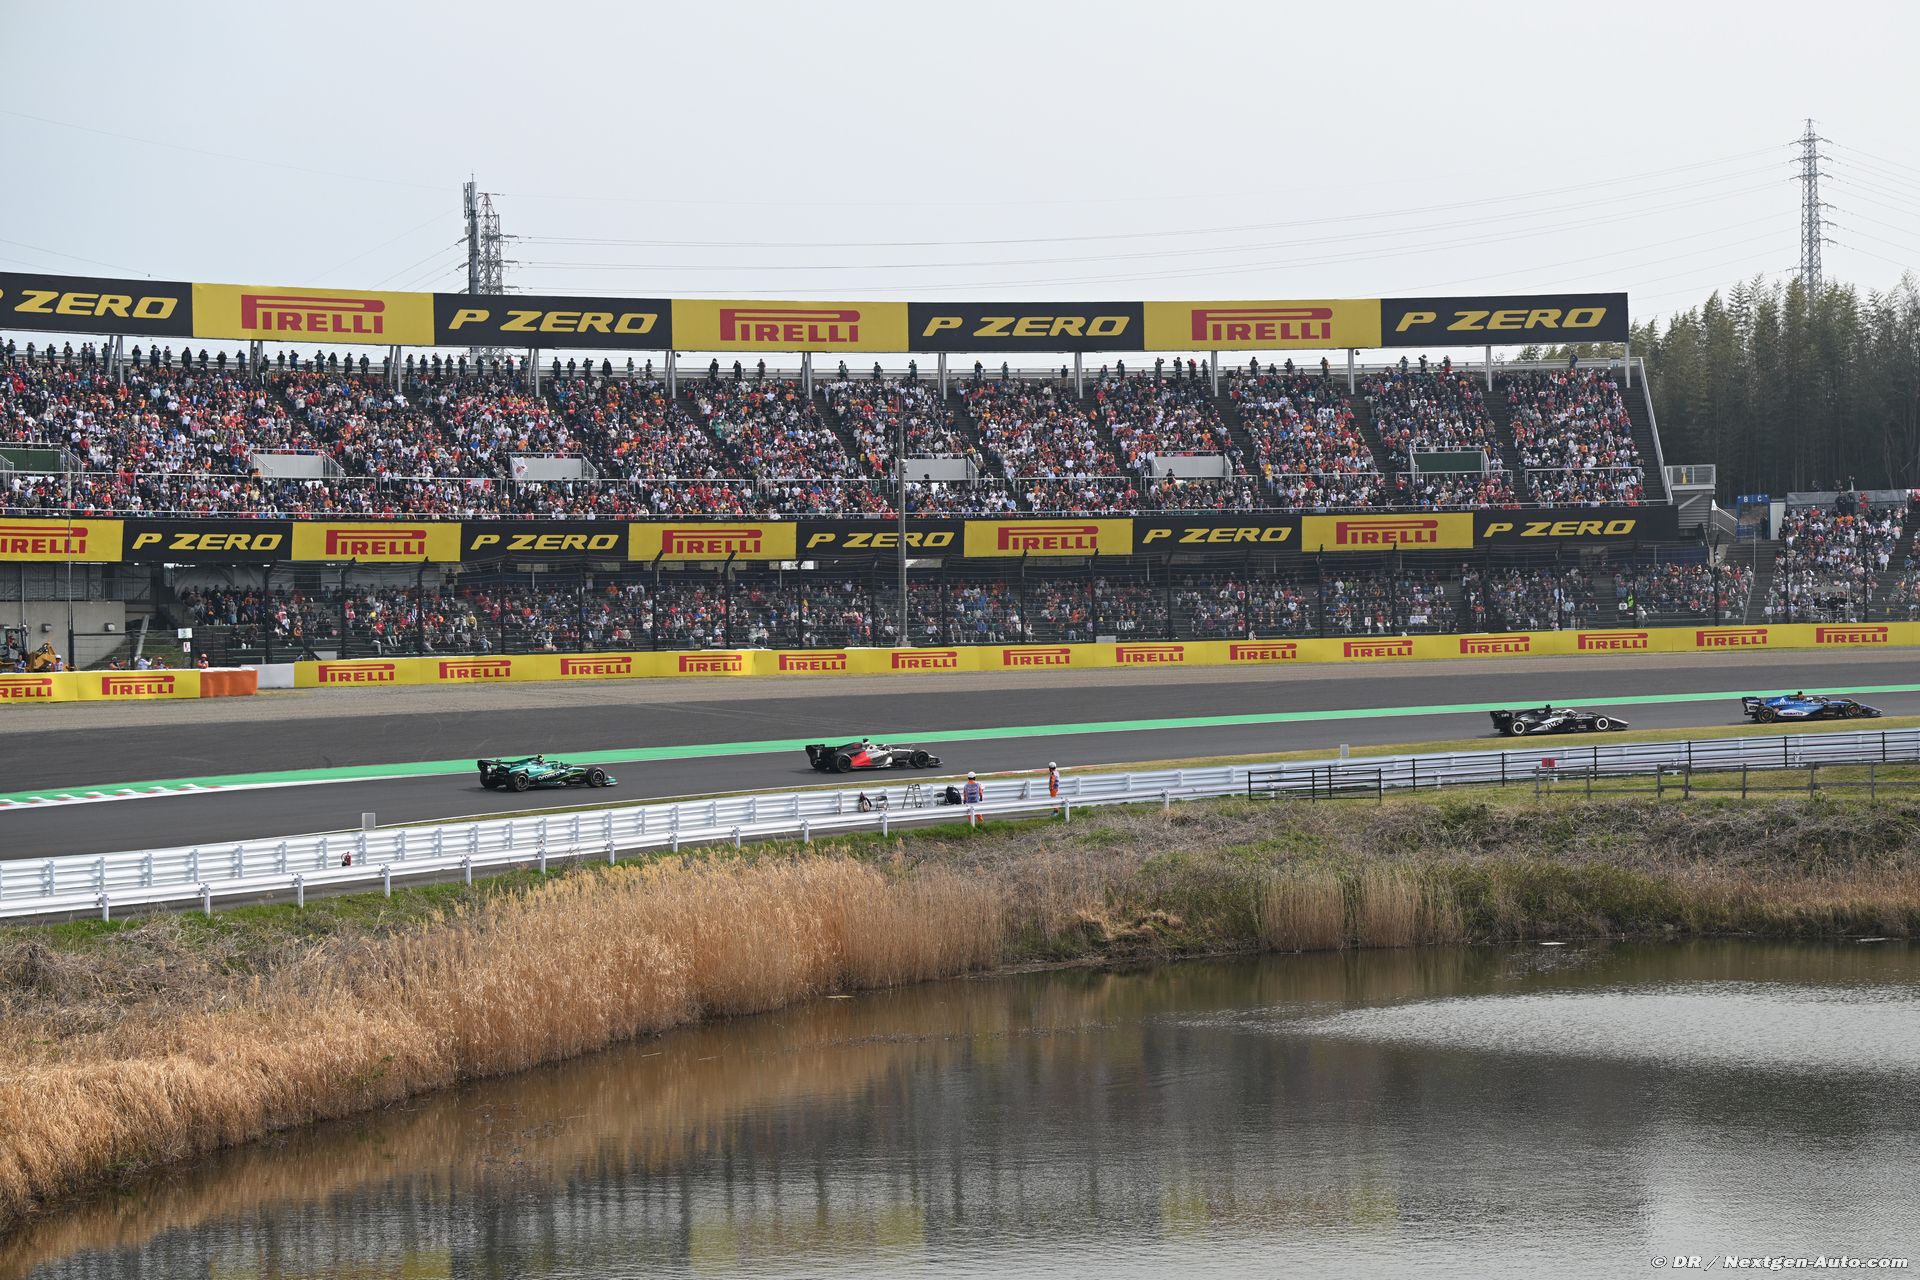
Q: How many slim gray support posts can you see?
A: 12